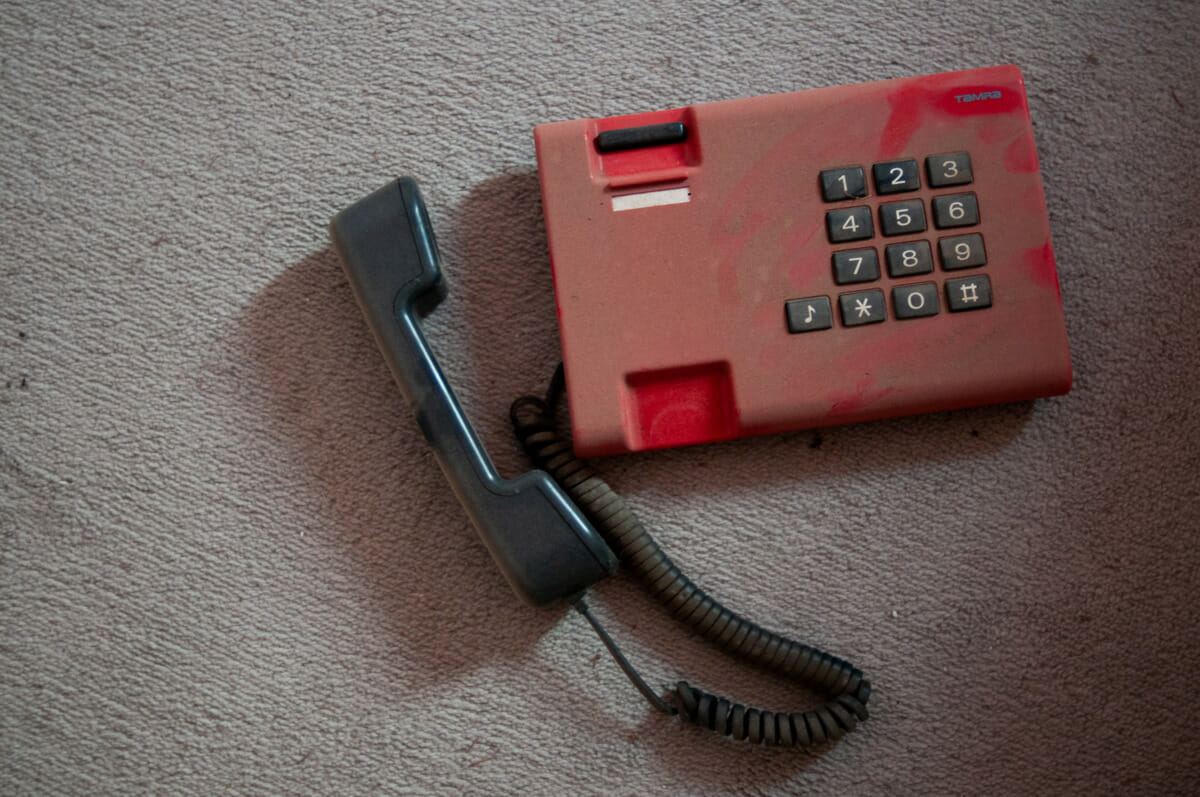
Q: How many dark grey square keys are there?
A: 13